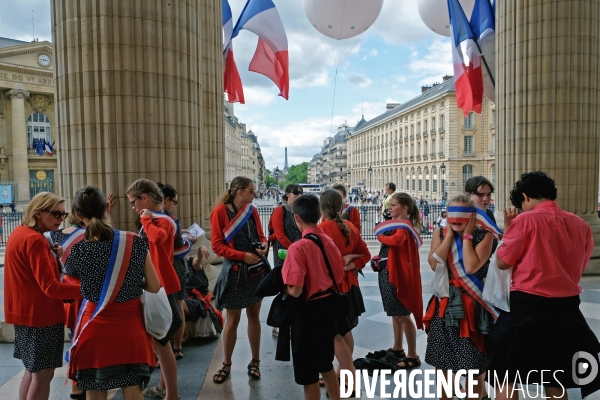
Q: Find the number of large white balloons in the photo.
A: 2